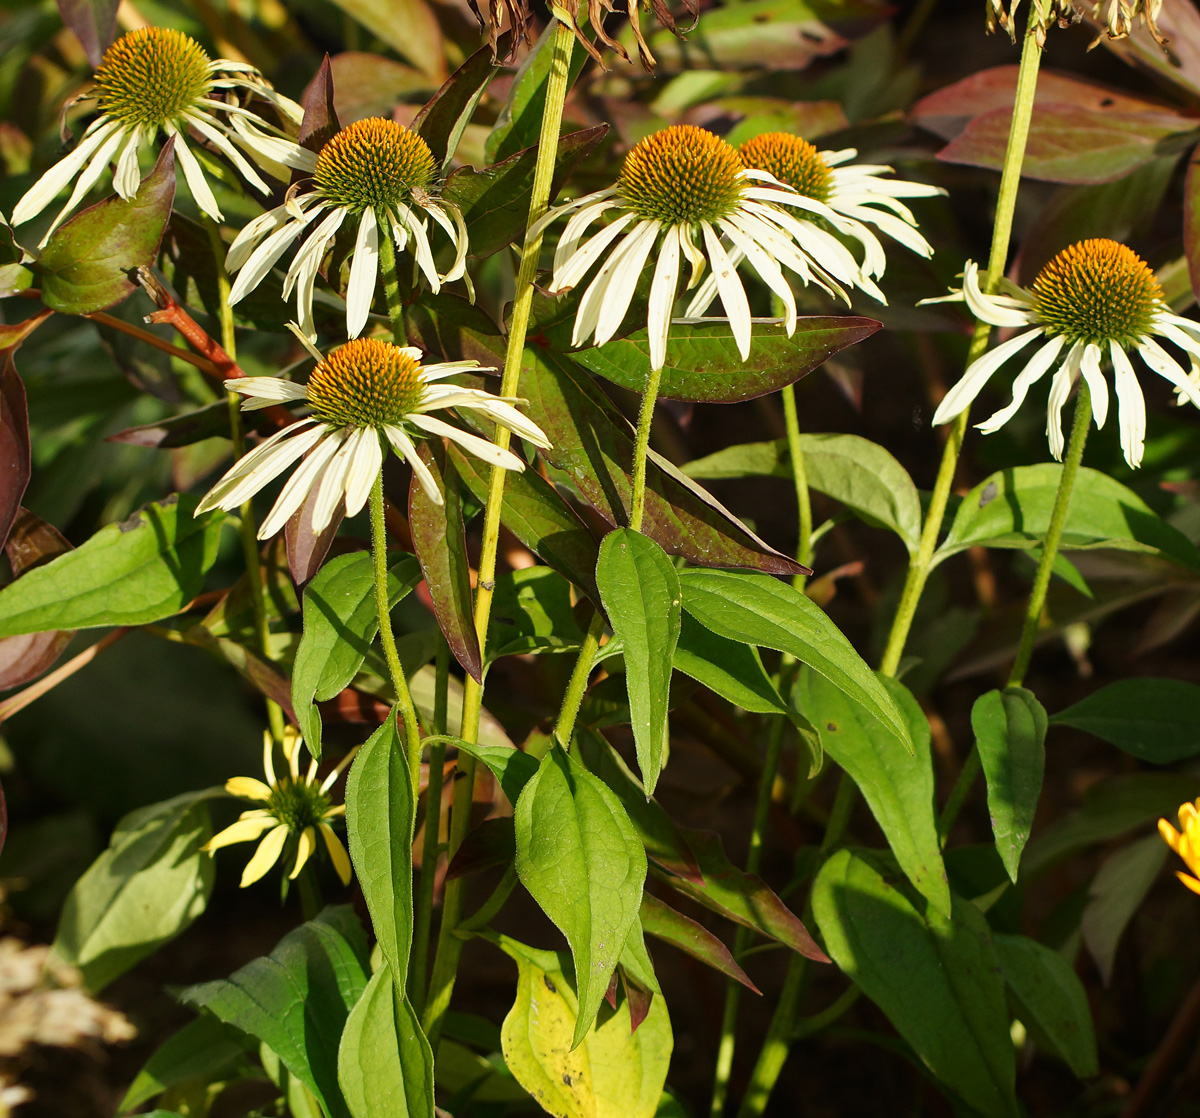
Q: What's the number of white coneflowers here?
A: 6